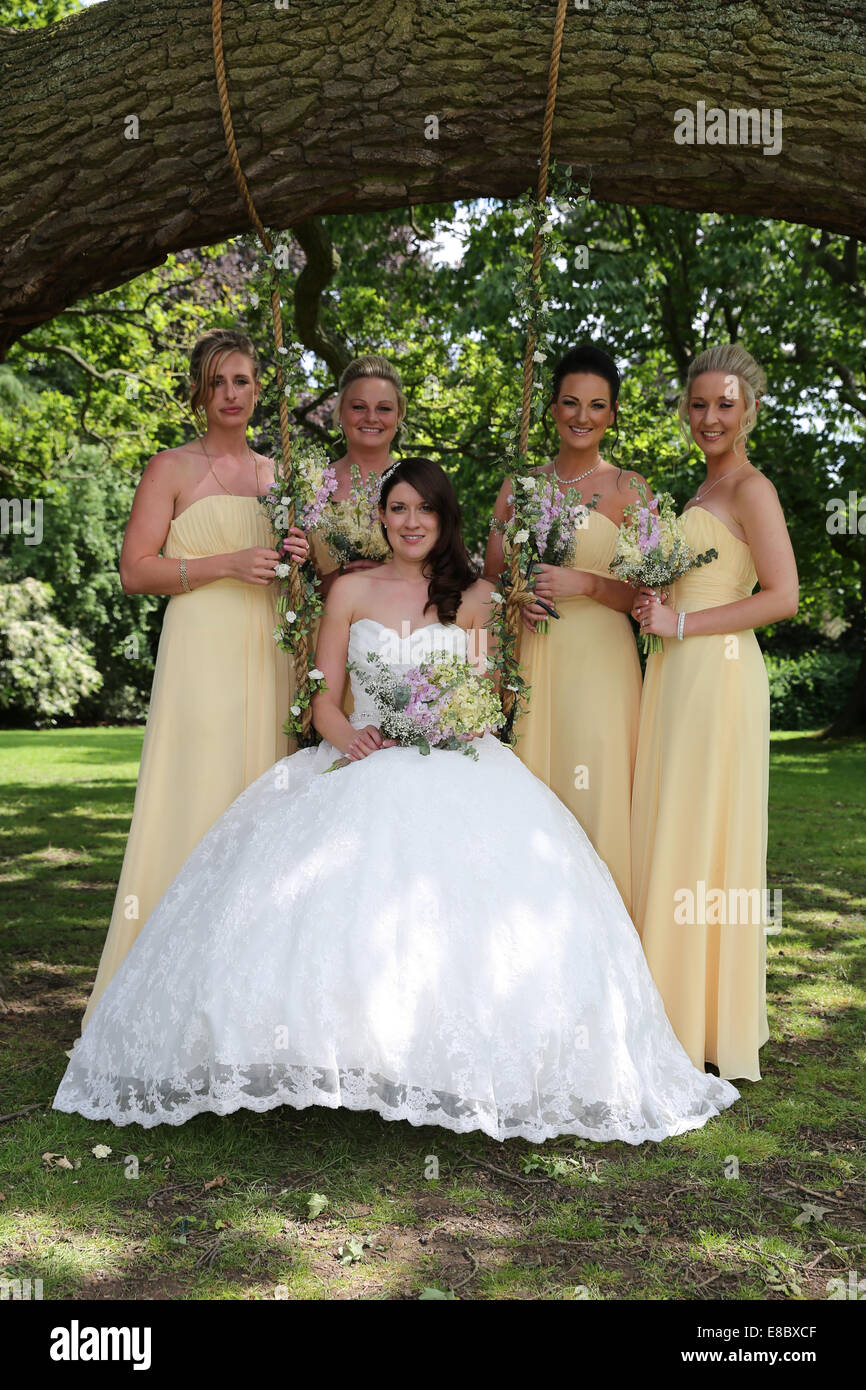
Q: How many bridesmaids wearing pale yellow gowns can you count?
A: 4